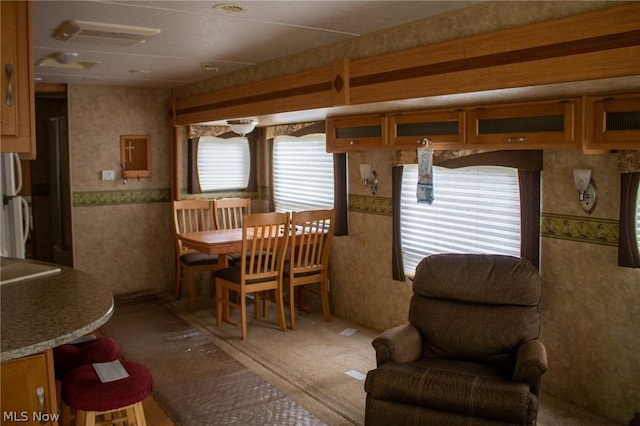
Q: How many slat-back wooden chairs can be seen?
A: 4